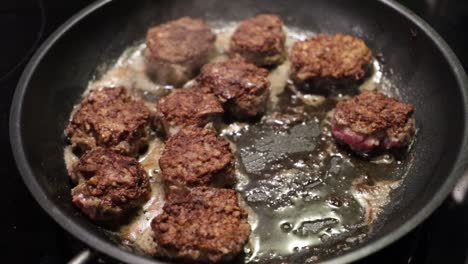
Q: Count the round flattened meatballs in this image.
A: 10